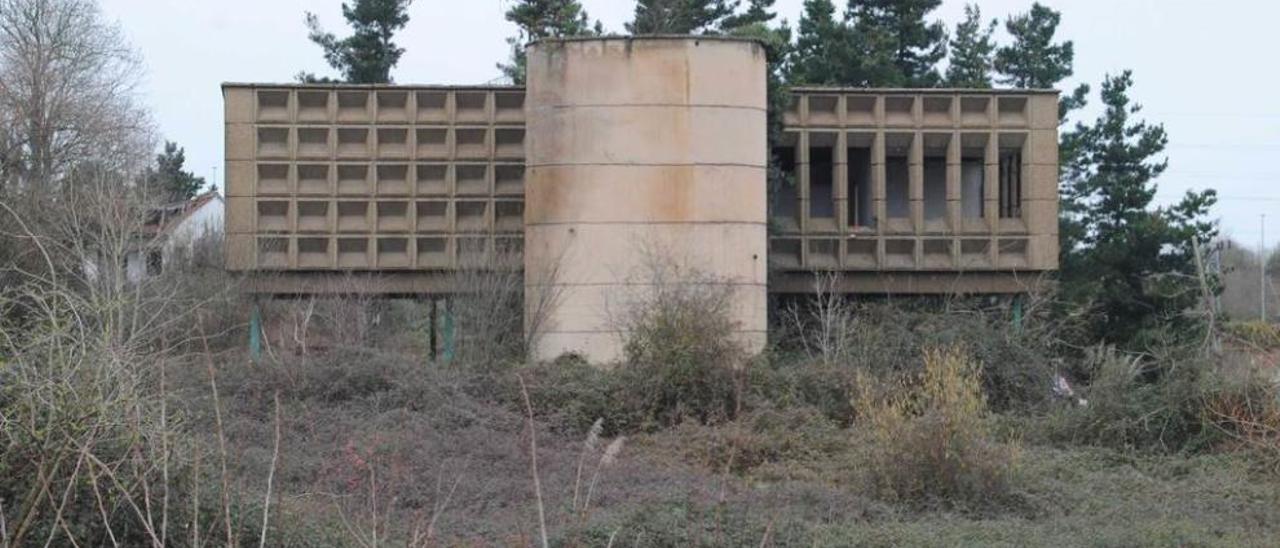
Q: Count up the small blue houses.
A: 0